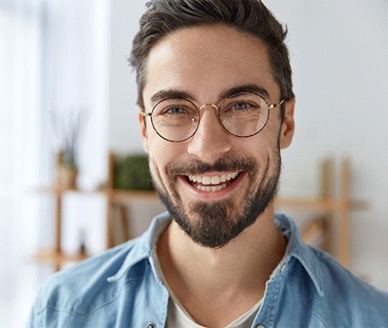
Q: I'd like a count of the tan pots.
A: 1